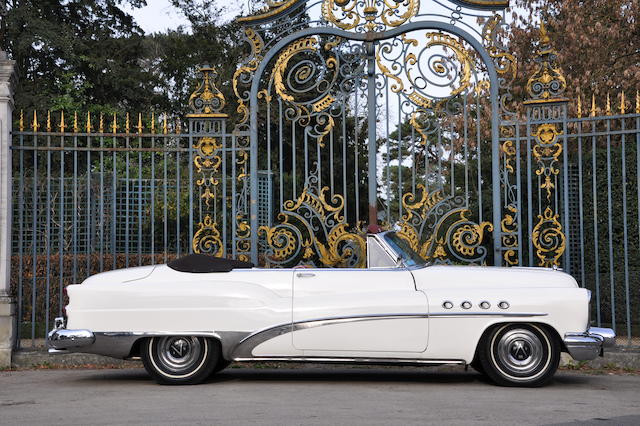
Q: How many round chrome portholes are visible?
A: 4